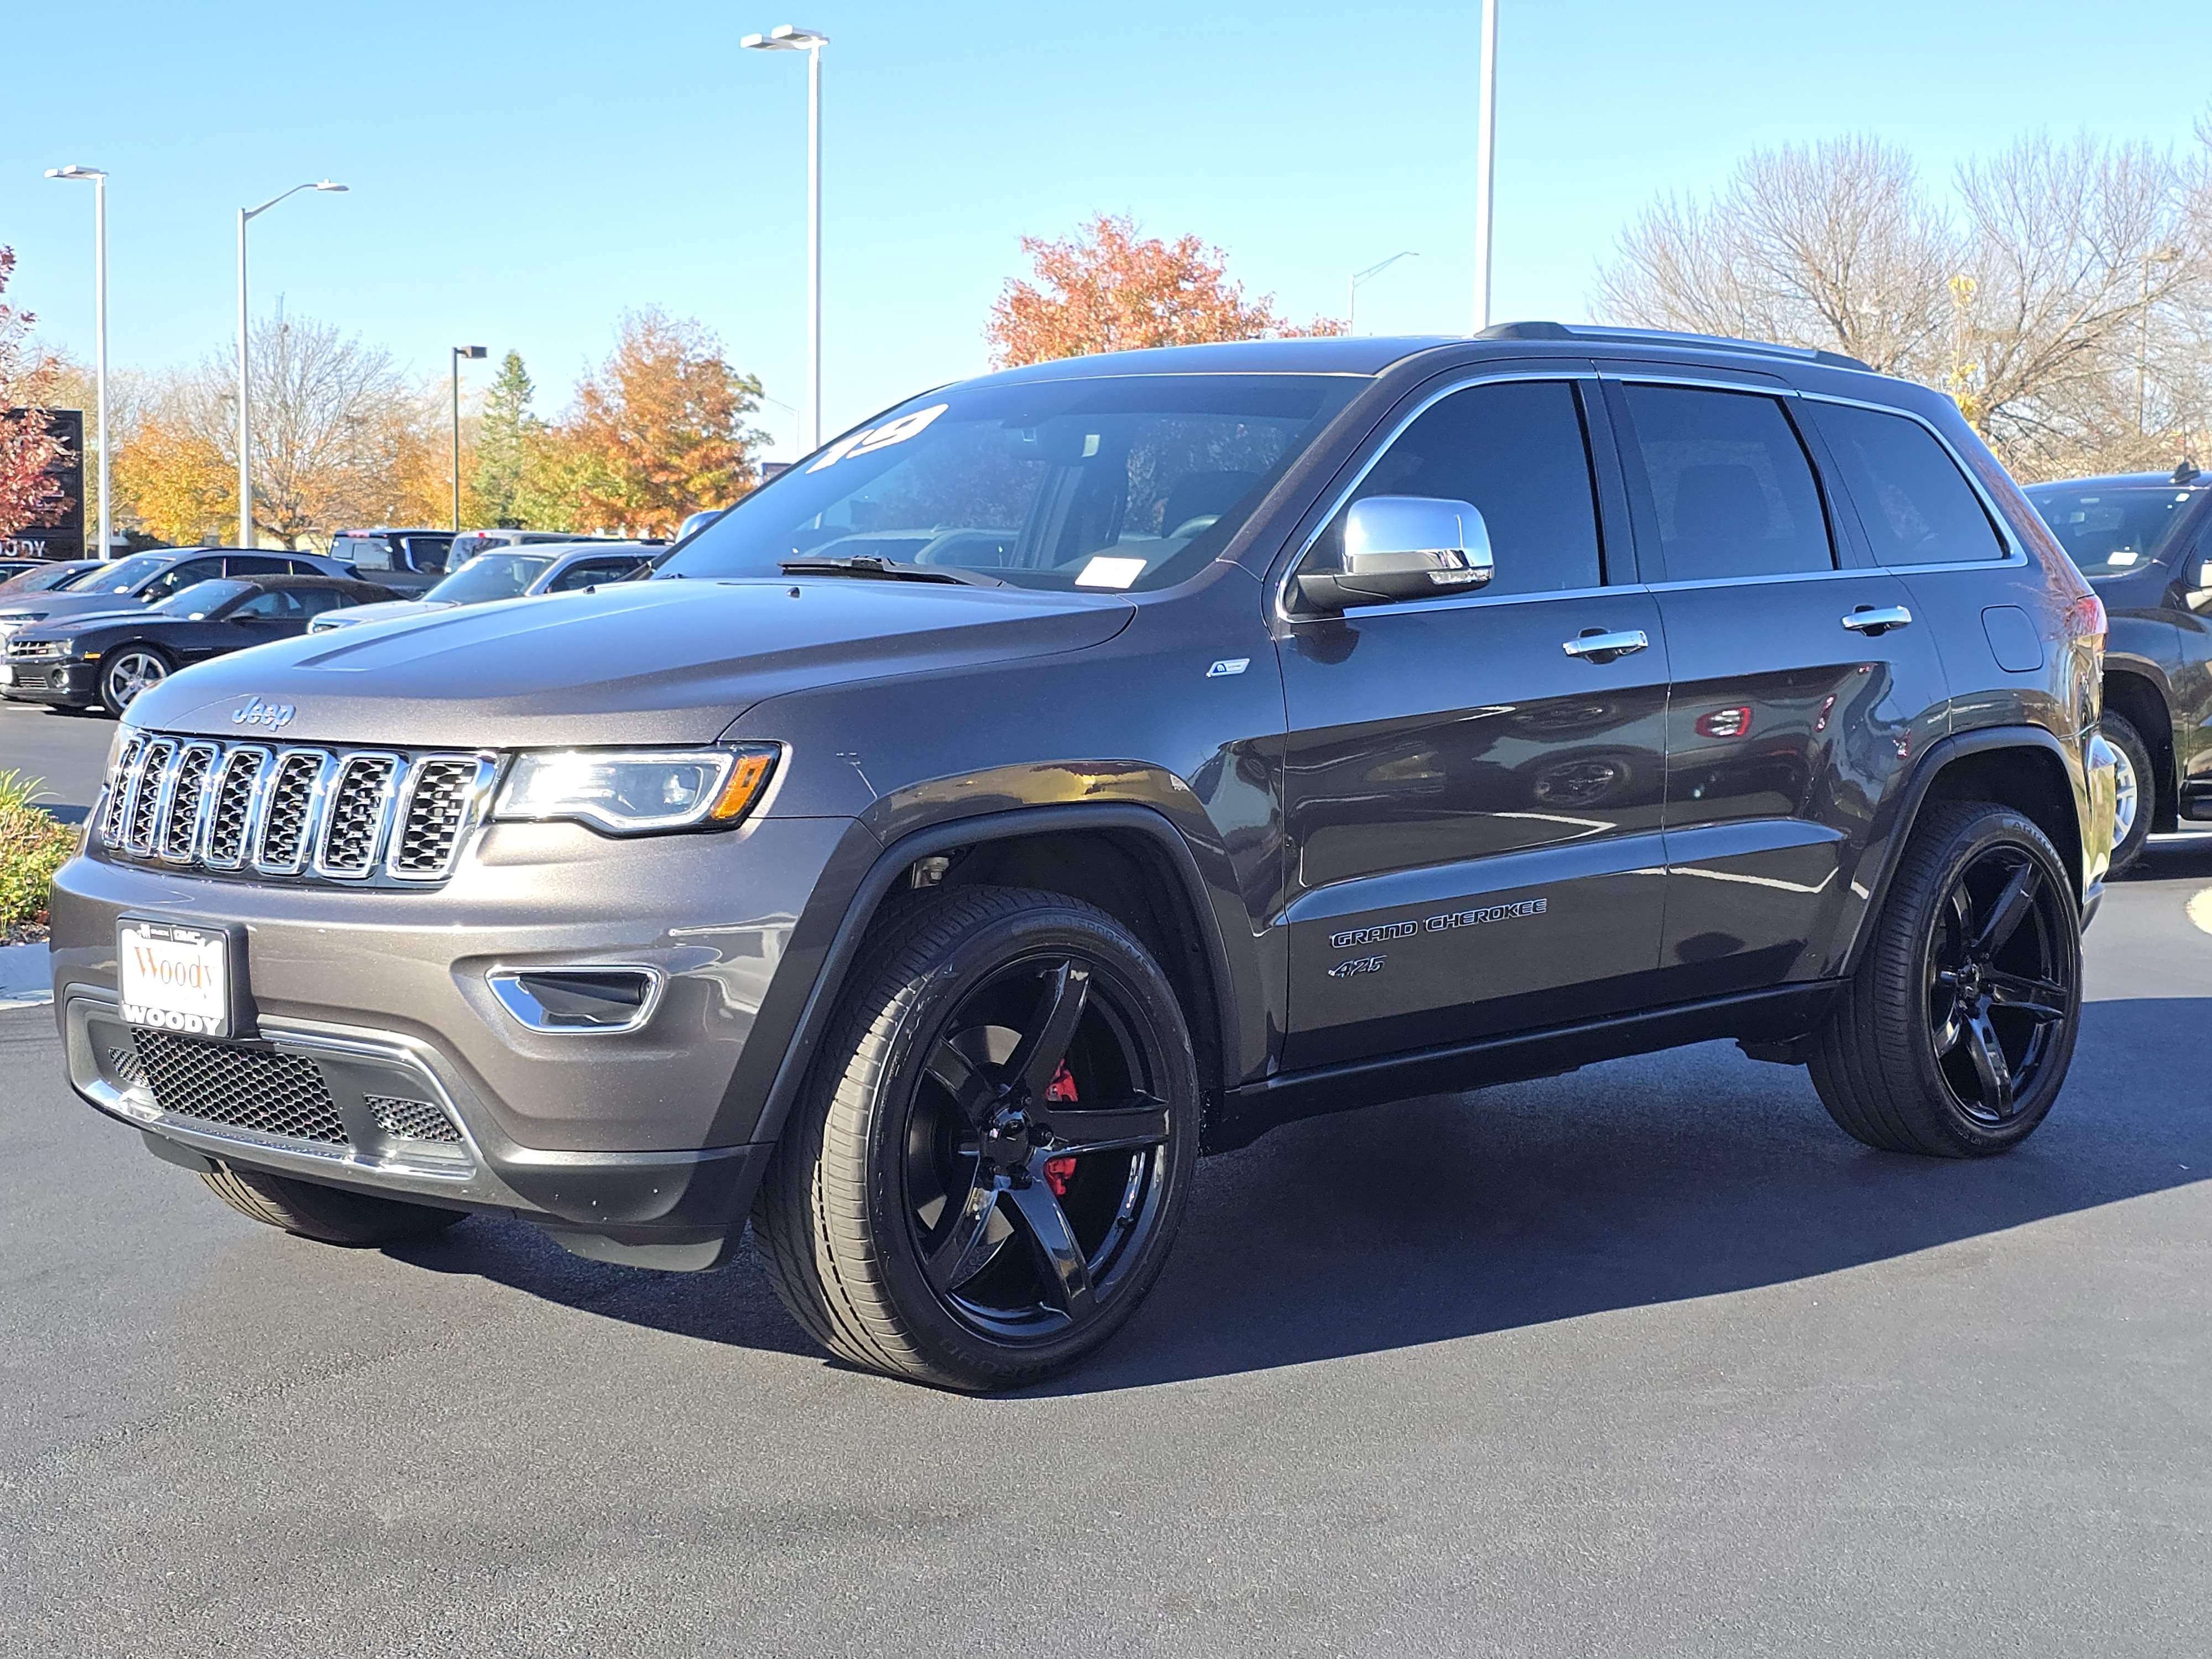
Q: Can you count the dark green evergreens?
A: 1